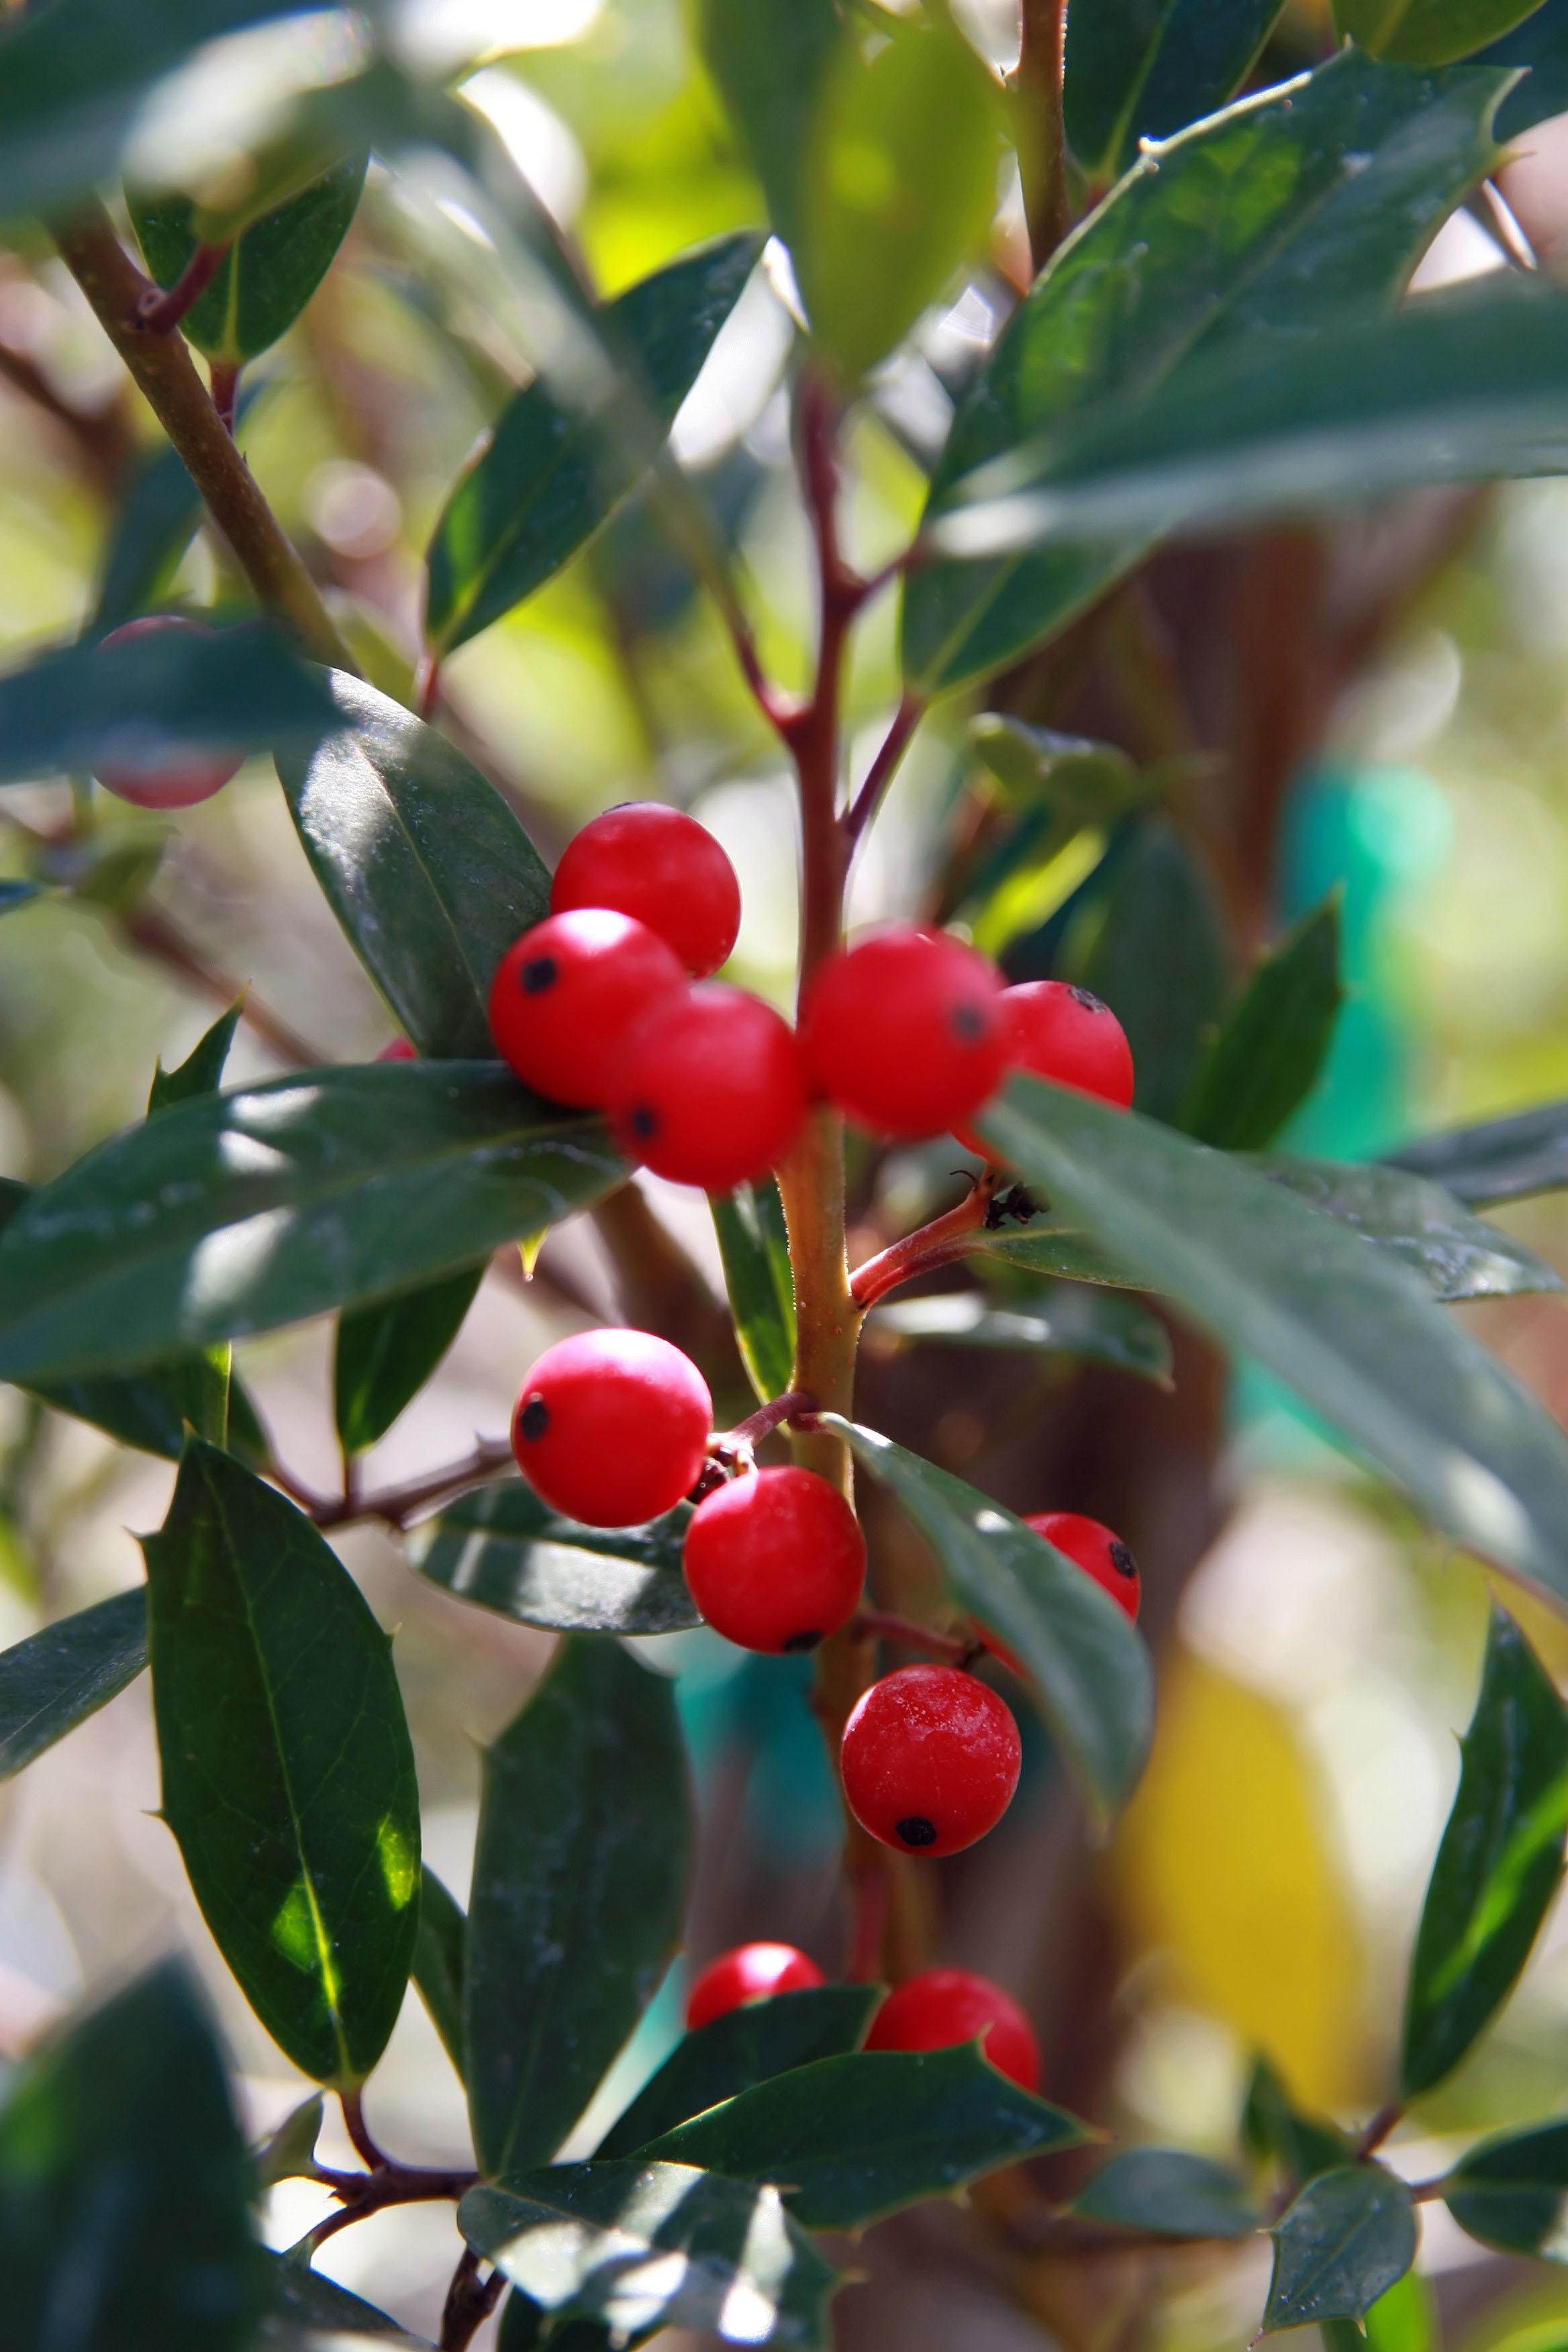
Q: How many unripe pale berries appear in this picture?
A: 0